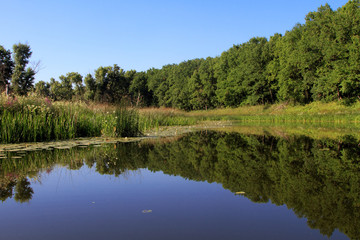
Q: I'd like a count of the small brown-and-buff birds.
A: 0